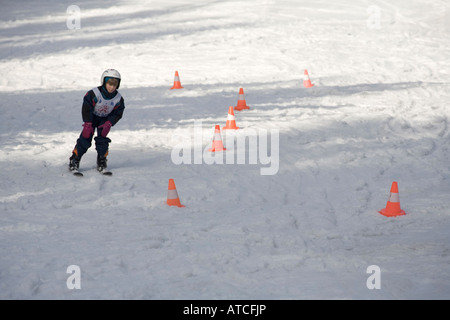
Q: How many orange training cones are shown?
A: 7